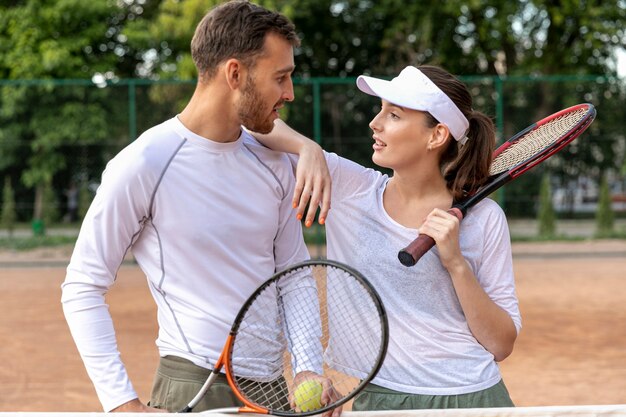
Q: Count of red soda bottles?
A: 0